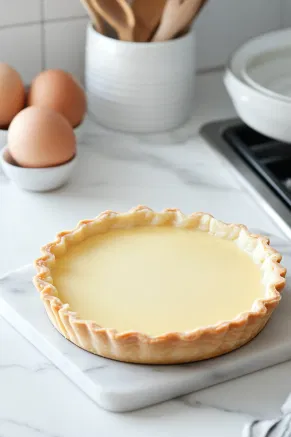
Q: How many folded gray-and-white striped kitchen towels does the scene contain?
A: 1